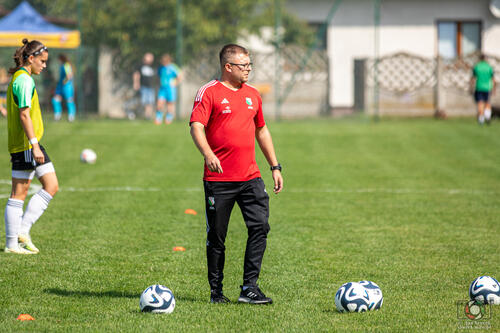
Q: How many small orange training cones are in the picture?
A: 3